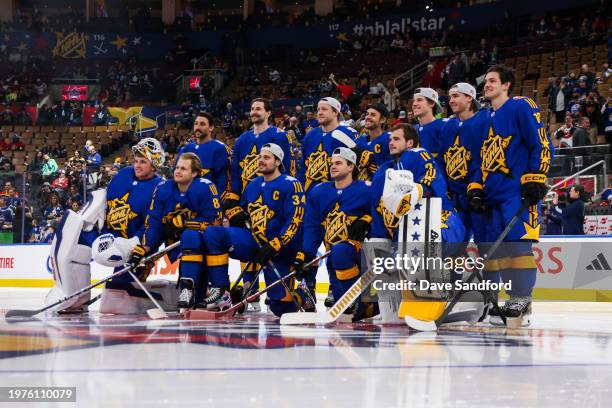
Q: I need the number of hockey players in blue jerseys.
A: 12